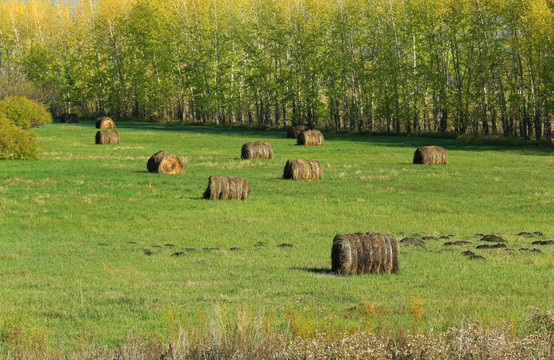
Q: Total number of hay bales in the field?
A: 11